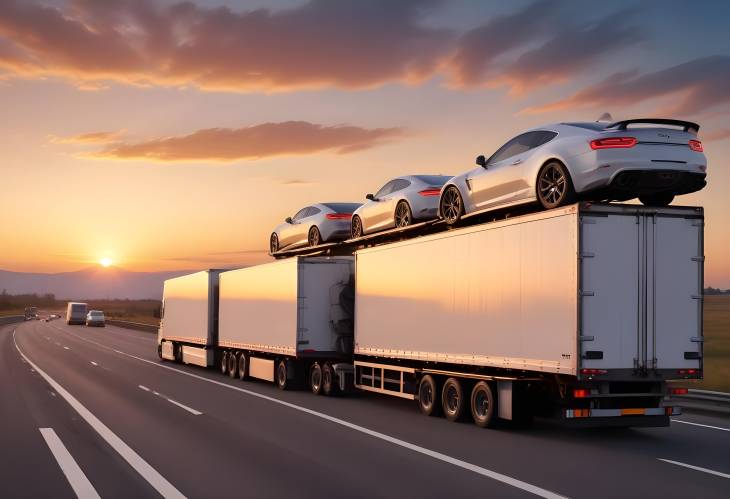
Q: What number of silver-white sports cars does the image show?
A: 3